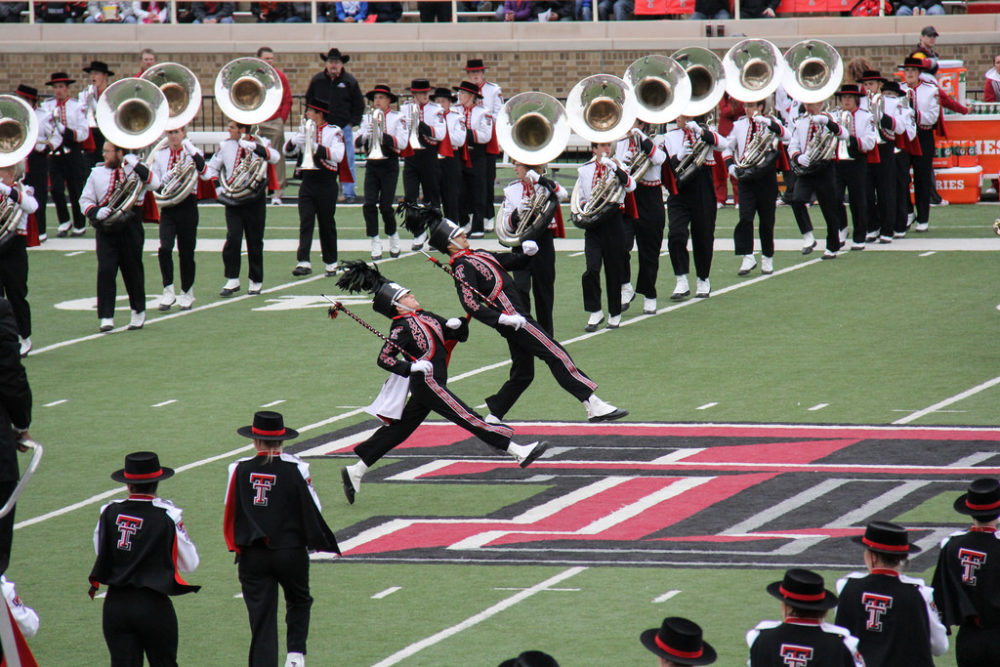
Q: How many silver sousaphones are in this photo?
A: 10